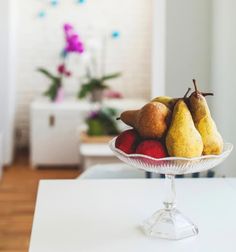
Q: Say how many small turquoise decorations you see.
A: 4